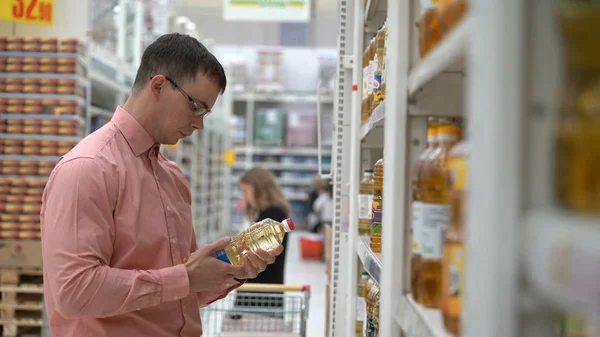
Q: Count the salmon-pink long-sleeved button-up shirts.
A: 1